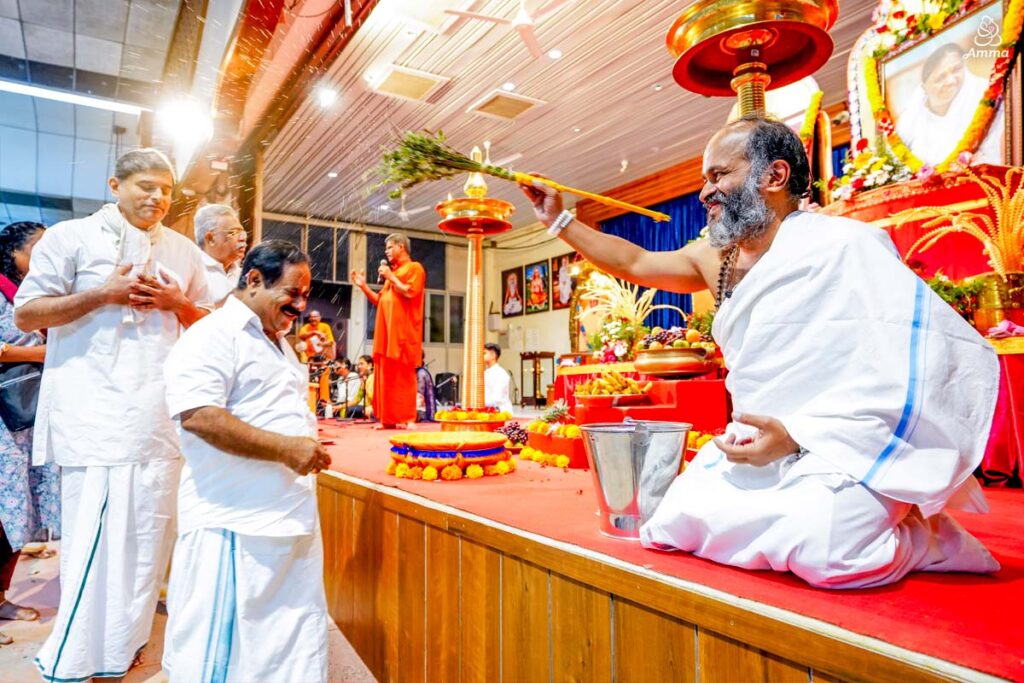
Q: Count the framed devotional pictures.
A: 4